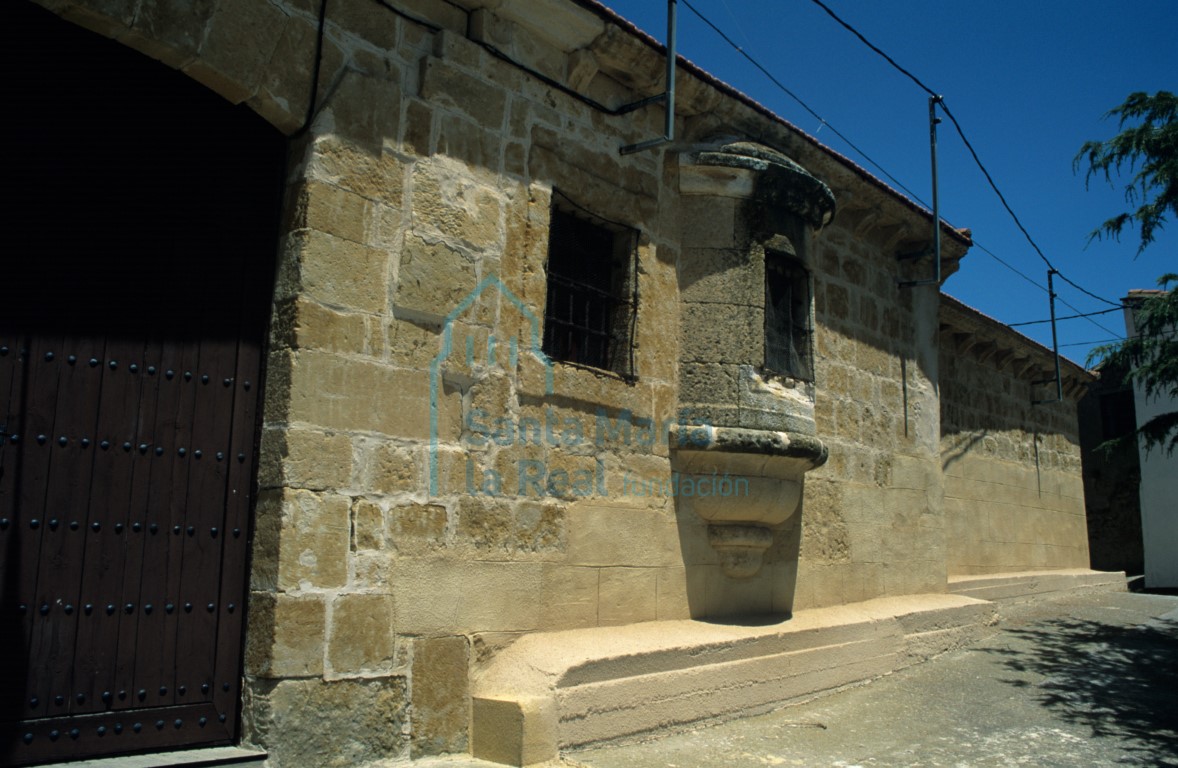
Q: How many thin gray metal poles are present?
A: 3